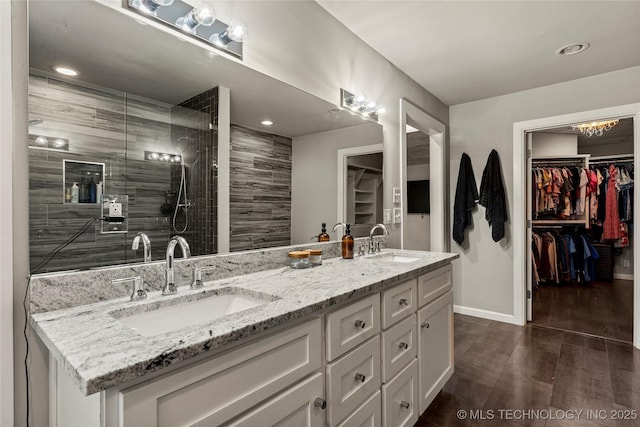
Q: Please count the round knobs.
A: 7